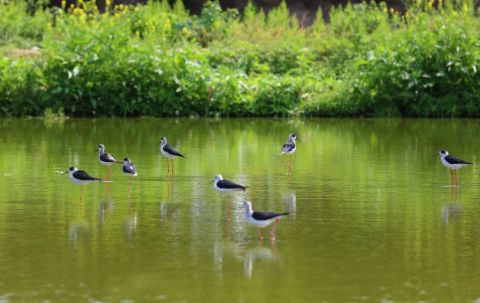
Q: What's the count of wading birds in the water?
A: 8